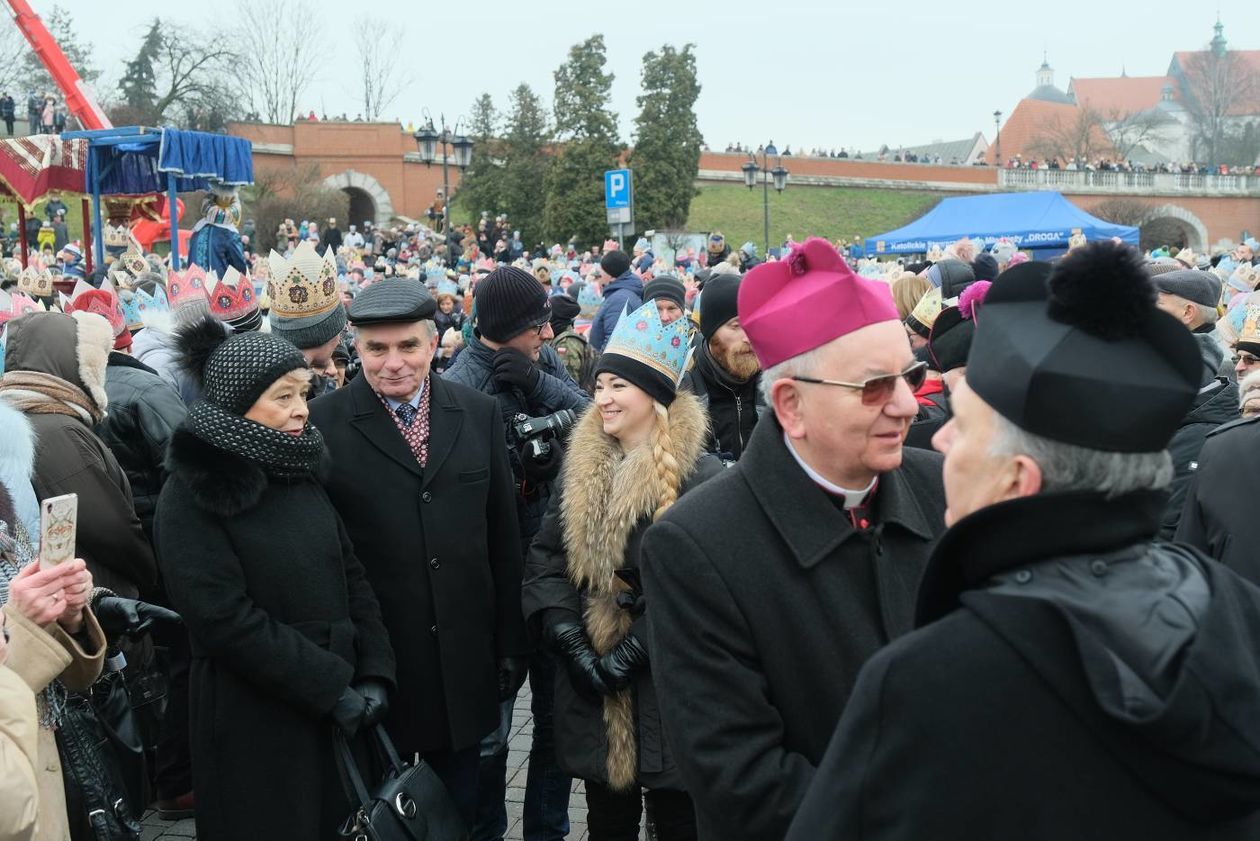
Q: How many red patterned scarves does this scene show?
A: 1